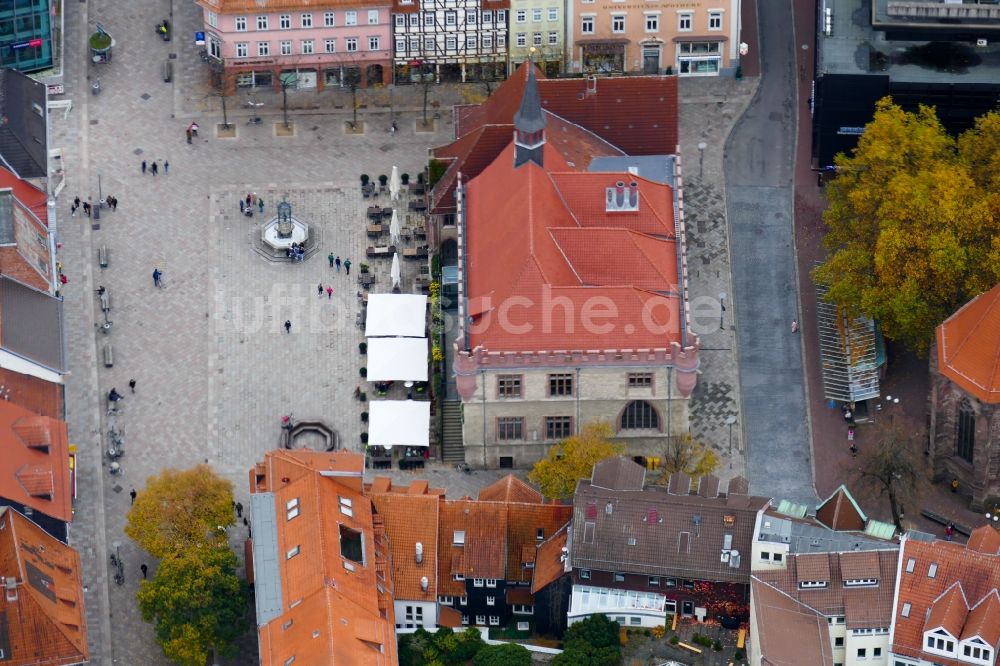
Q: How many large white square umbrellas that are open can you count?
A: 3